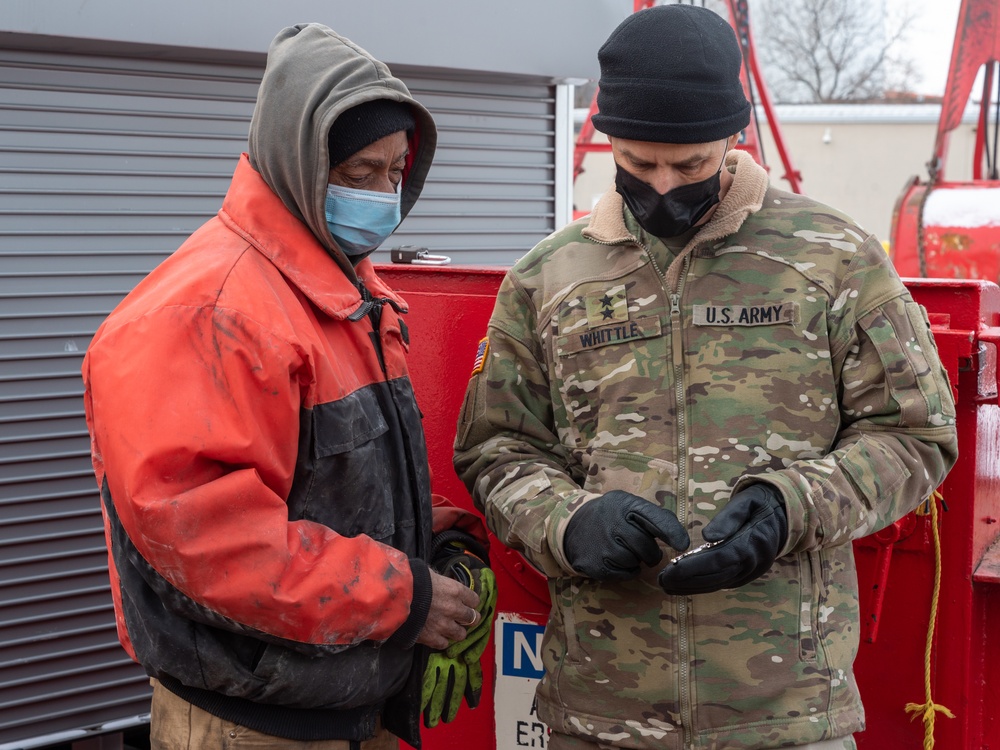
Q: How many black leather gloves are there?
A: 2